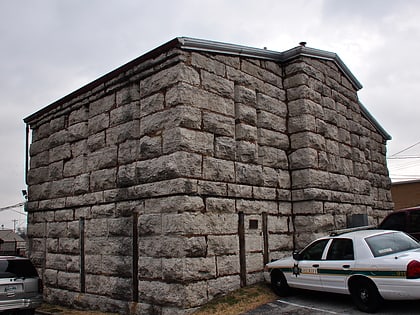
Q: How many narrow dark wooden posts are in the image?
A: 4